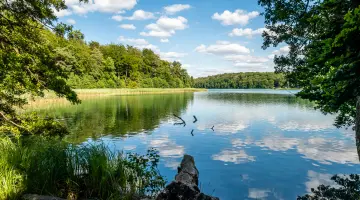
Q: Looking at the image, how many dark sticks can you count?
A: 4